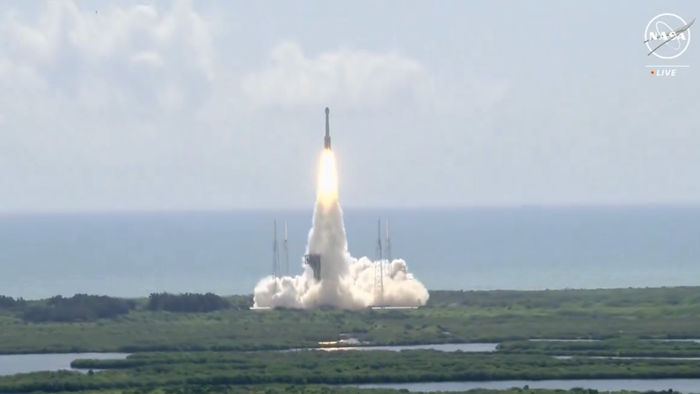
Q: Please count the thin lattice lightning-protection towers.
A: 4